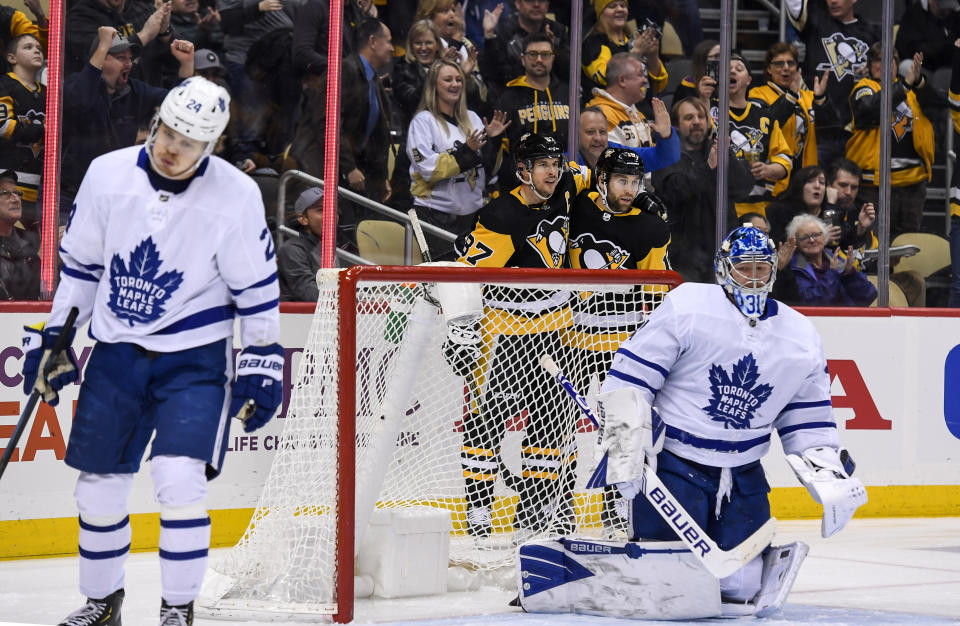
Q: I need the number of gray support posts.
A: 3